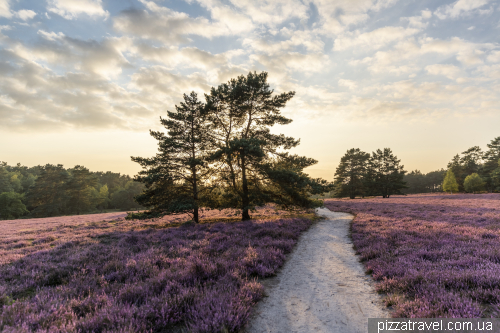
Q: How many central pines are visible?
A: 2